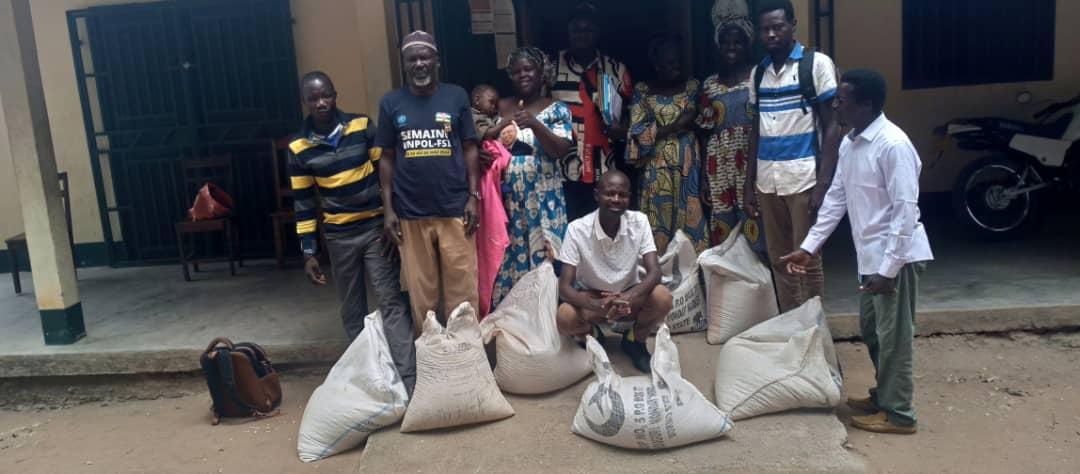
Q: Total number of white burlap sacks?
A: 7